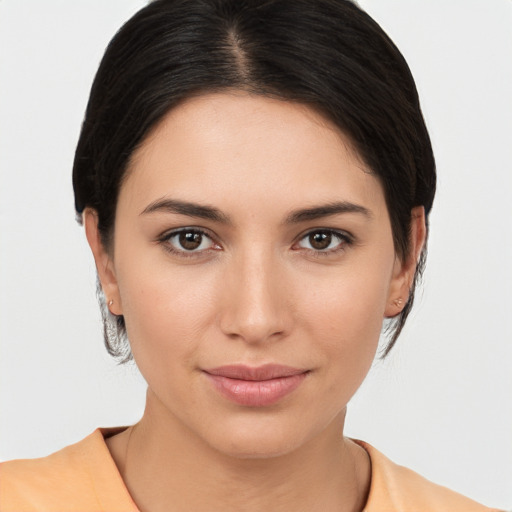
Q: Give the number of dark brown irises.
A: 2